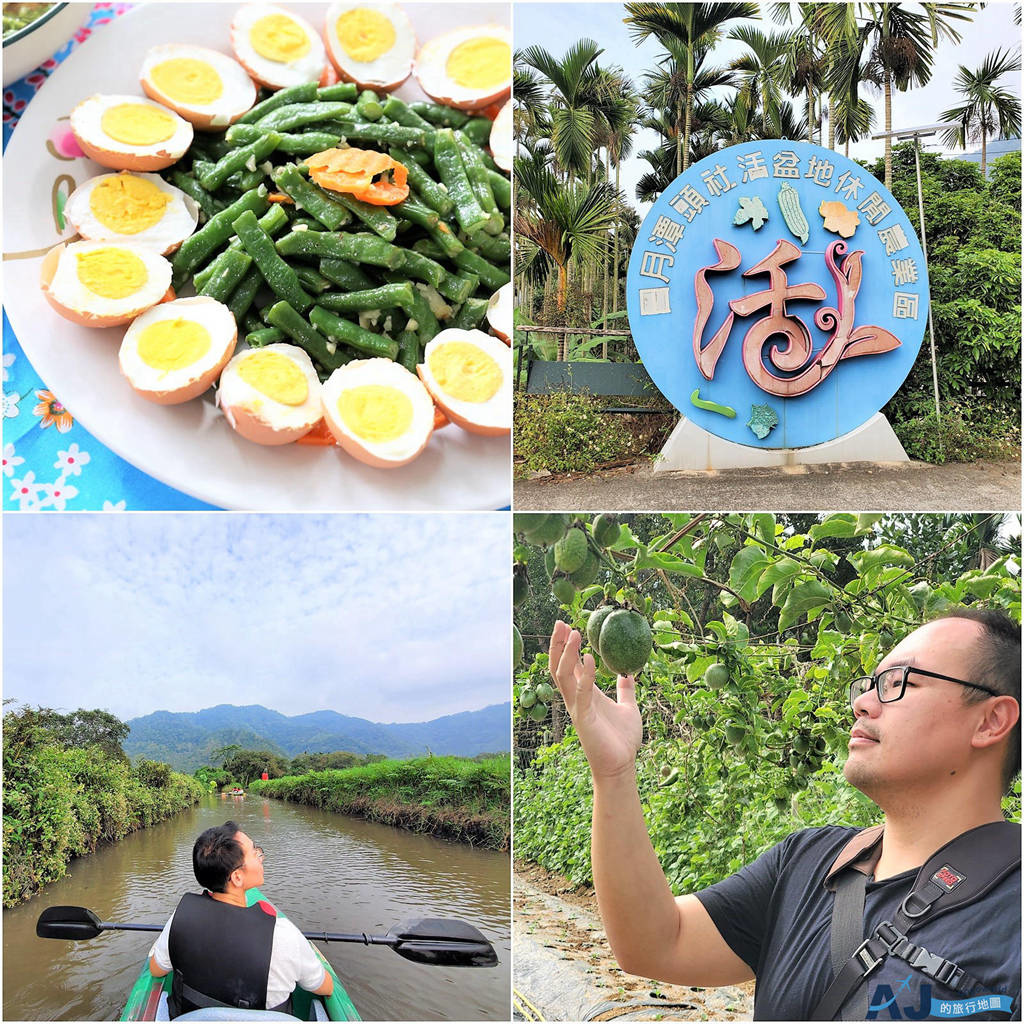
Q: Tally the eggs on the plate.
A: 13